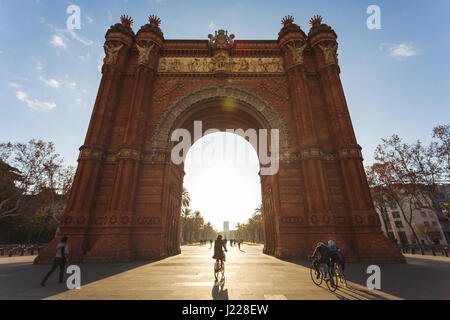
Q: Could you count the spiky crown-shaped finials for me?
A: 4